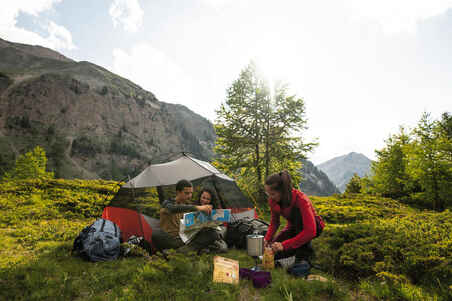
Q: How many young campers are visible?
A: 3